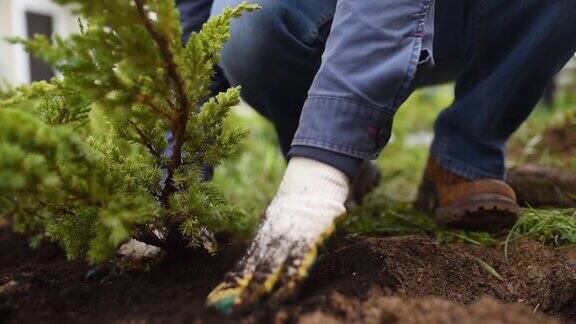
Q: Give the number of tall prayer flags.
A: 0